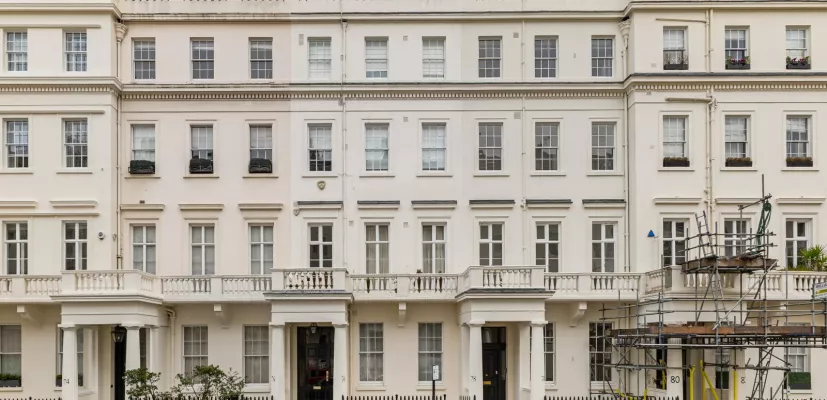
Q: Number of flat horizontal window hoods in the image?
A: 14